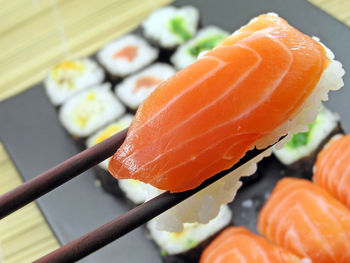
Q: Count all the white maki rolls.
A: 10